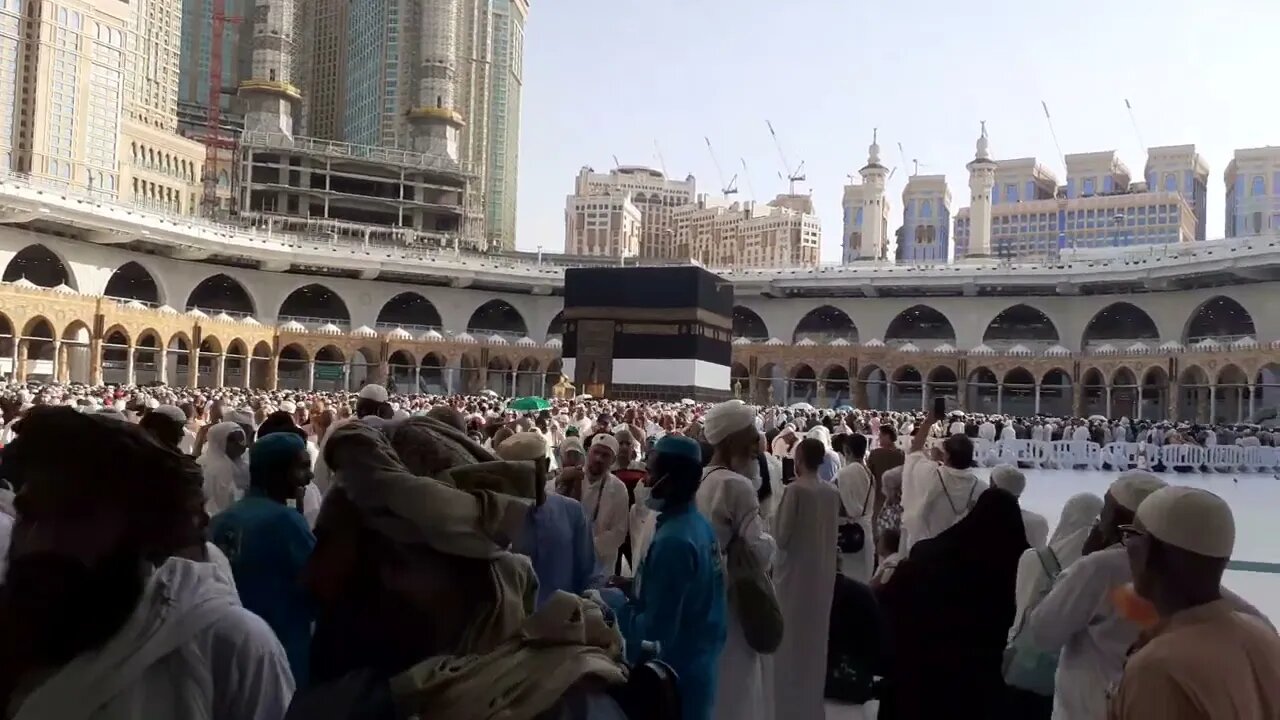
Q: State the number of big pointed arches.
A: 13